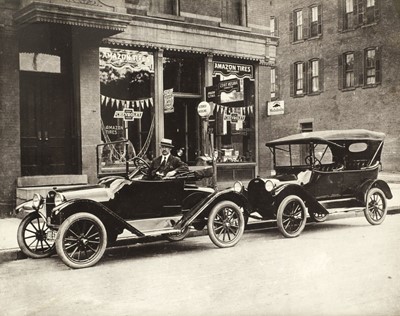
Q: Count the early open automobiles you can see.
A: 2